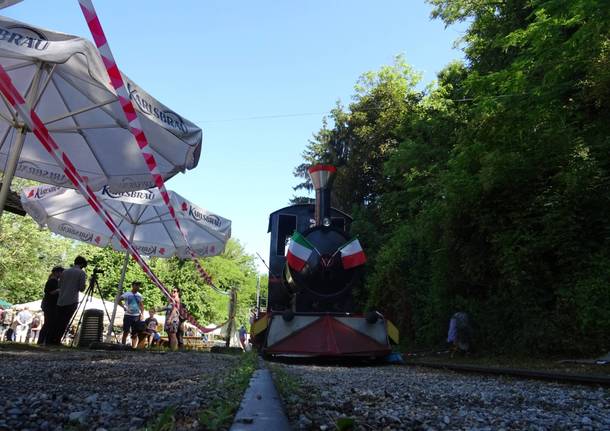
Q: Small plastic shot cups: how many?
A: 0